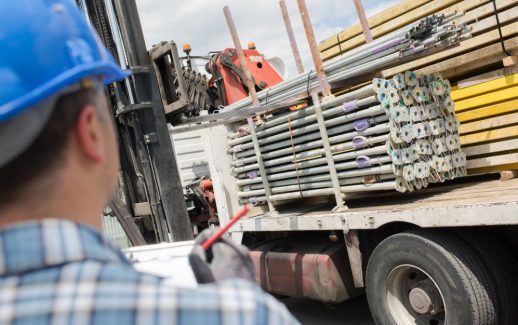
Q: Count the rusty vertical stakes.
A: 4